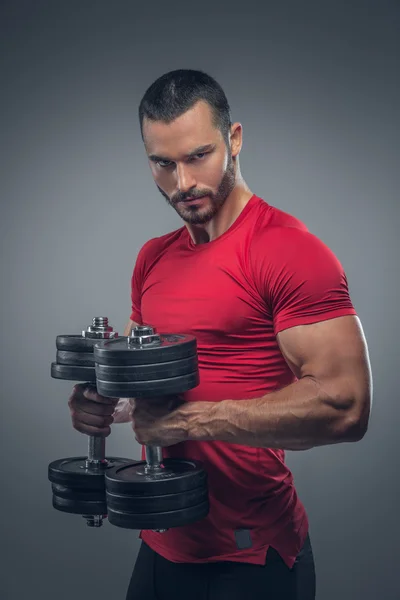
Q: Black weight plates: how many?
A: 12